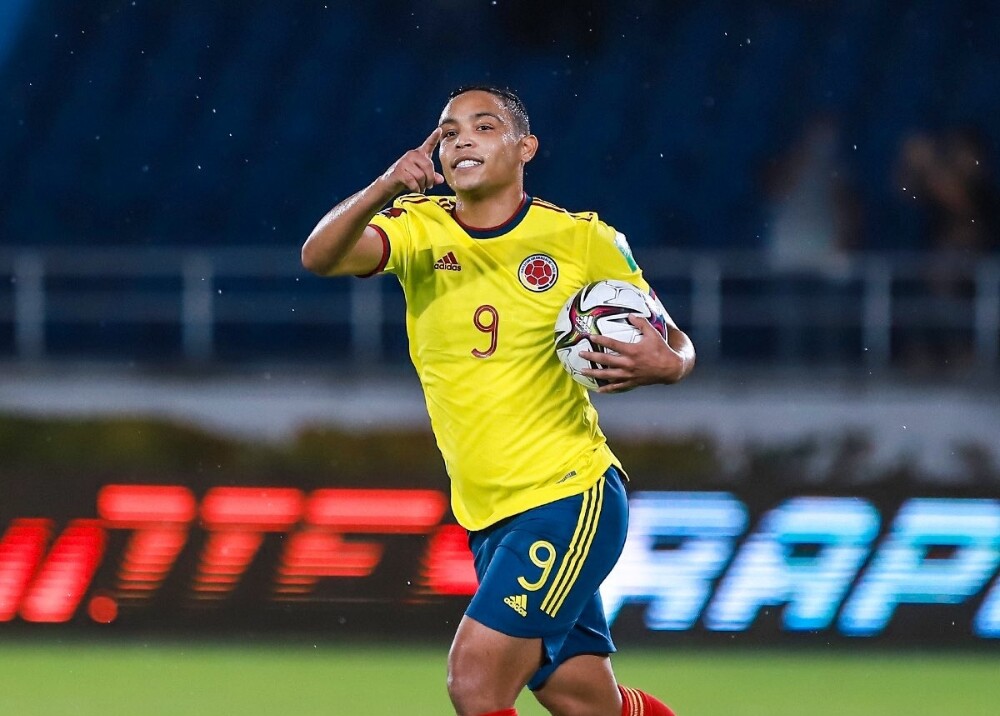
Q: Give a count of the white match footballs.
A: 1